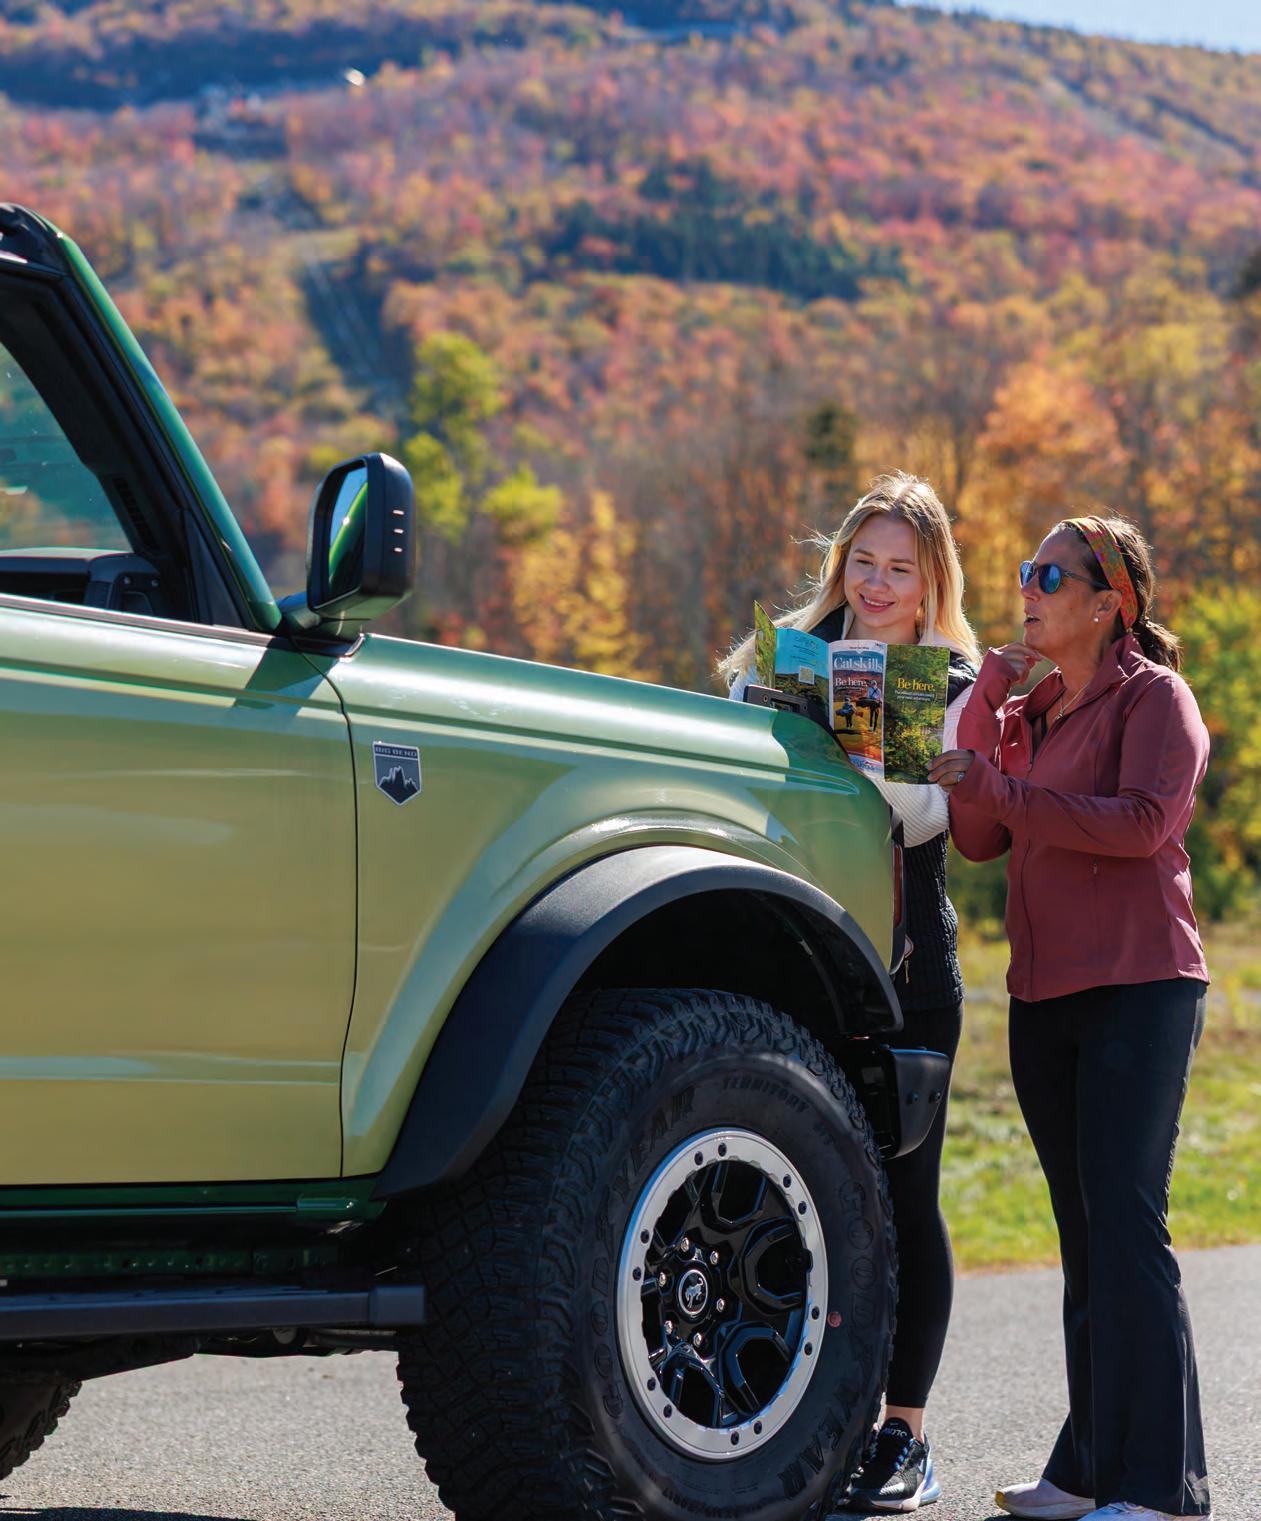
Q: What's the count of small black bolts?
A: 12